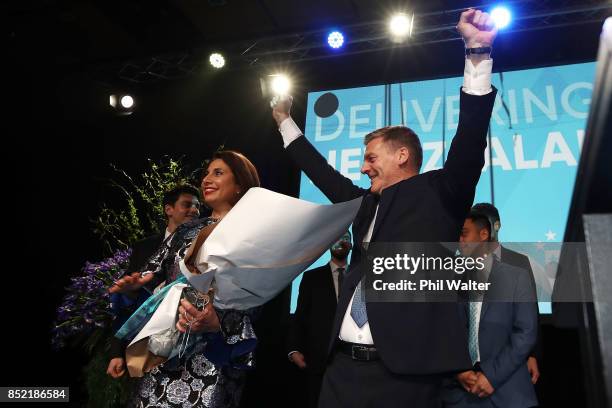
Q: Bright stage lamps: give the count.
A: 6